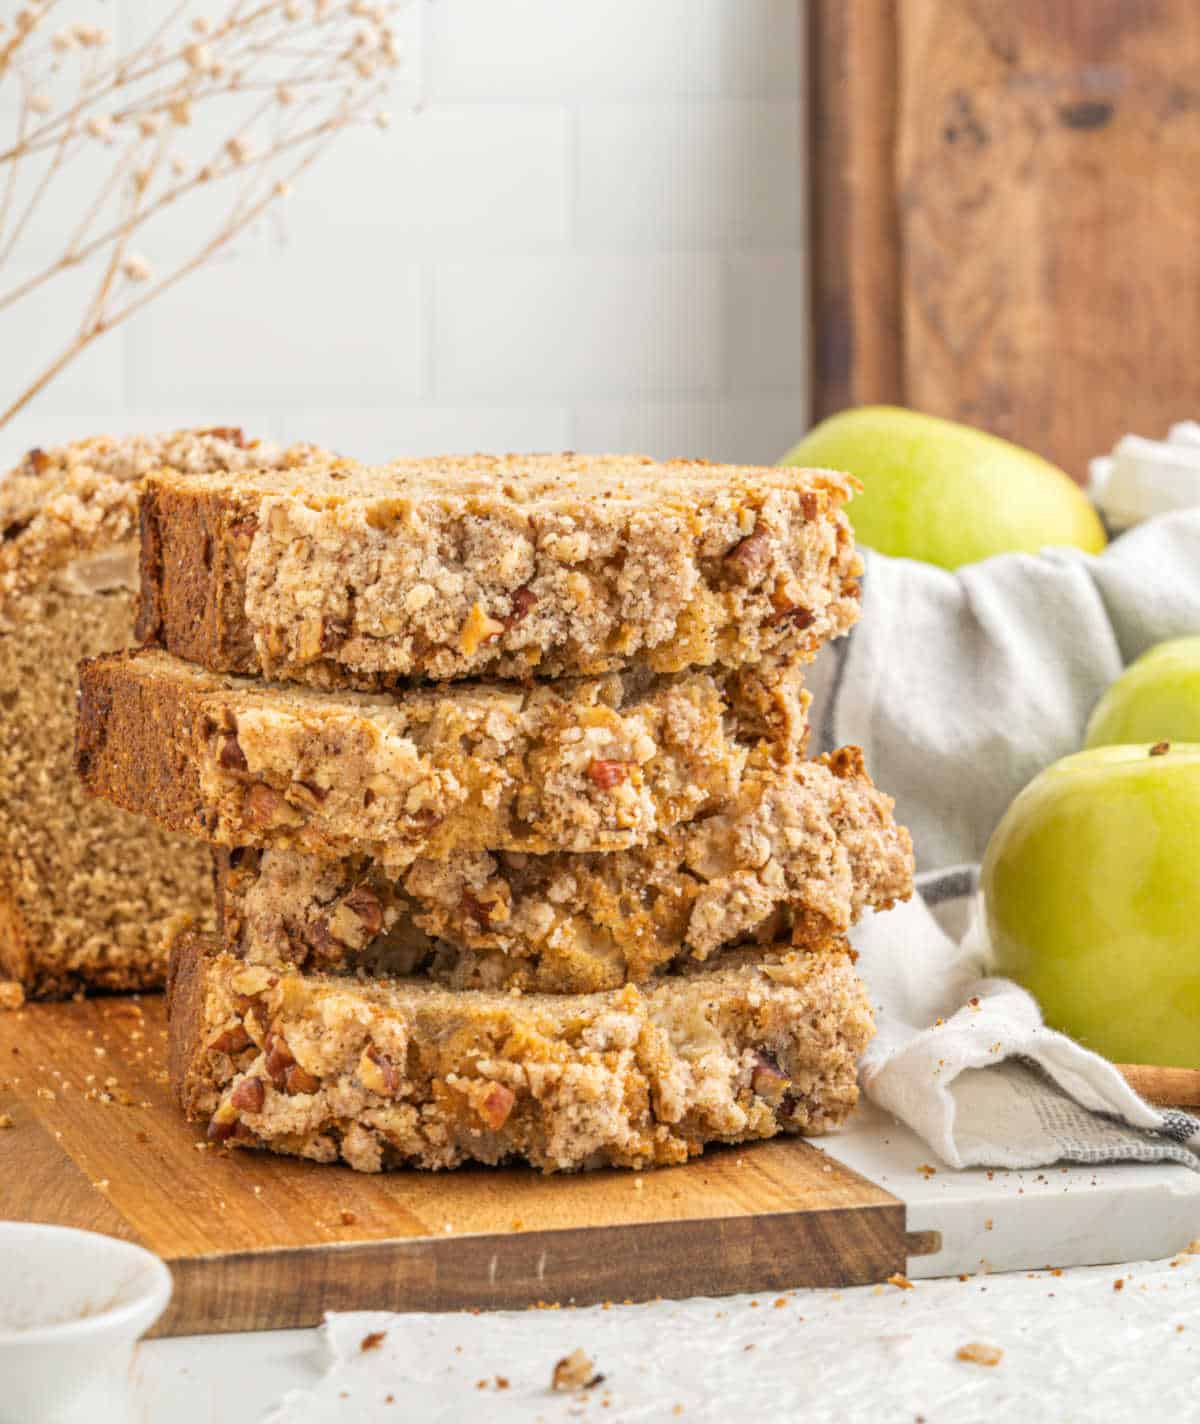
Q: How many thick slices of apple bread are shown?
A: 4